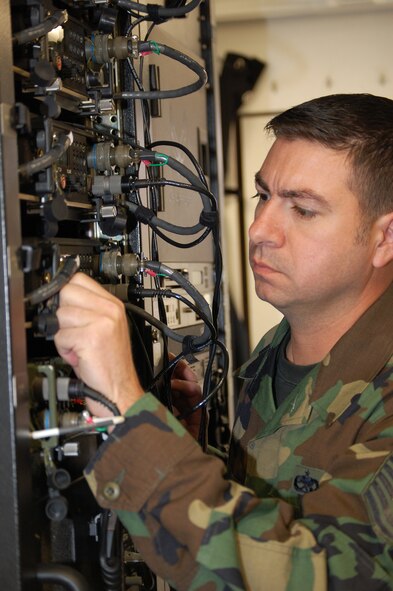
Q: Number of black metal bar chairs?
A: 0